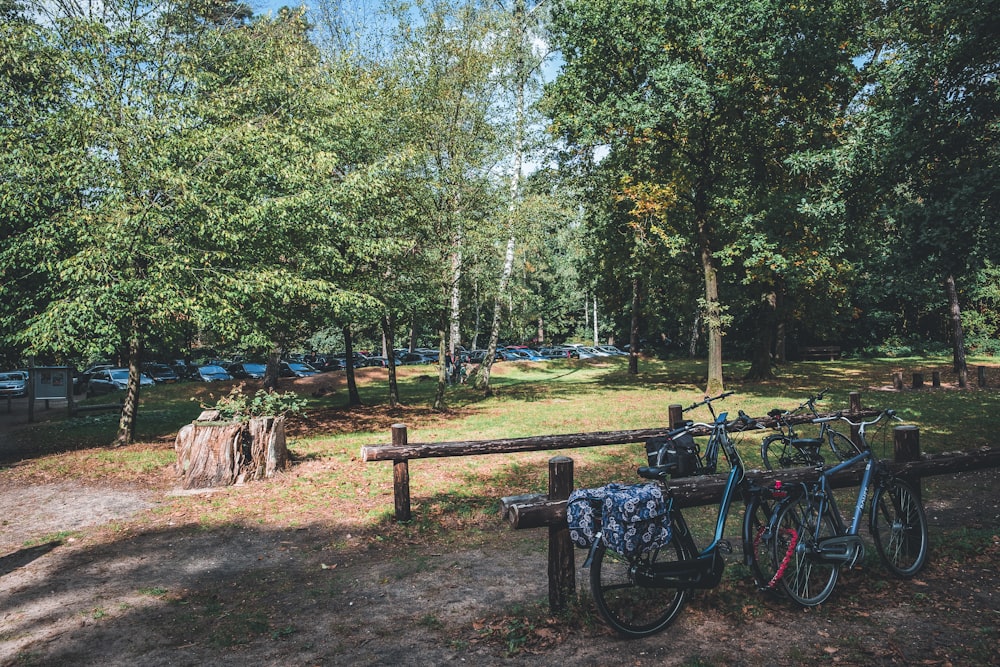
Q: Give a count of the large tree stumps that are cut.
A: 1